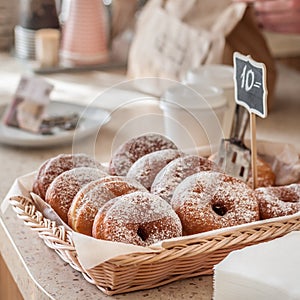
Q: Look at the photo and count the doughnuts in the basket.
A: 10